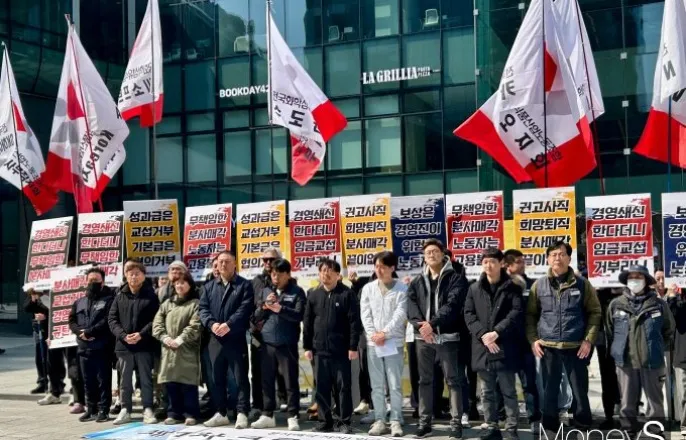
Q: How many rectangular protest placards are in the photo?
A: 13